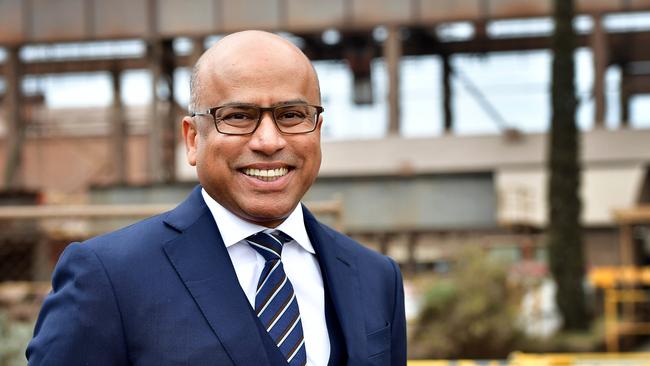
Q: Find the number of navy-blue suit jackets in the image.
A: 1